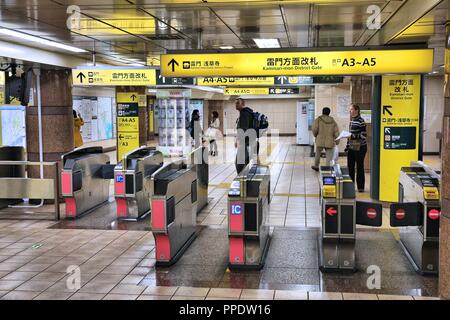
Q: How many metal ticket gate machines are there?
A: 6